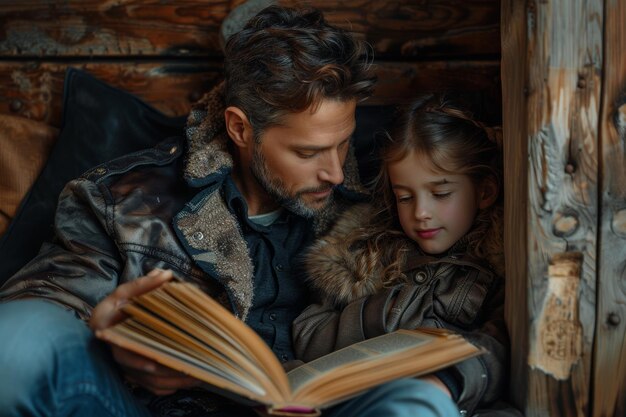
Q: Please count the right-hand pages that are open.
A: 1